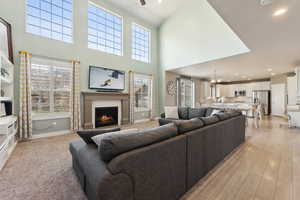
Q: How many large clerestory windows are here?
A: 3